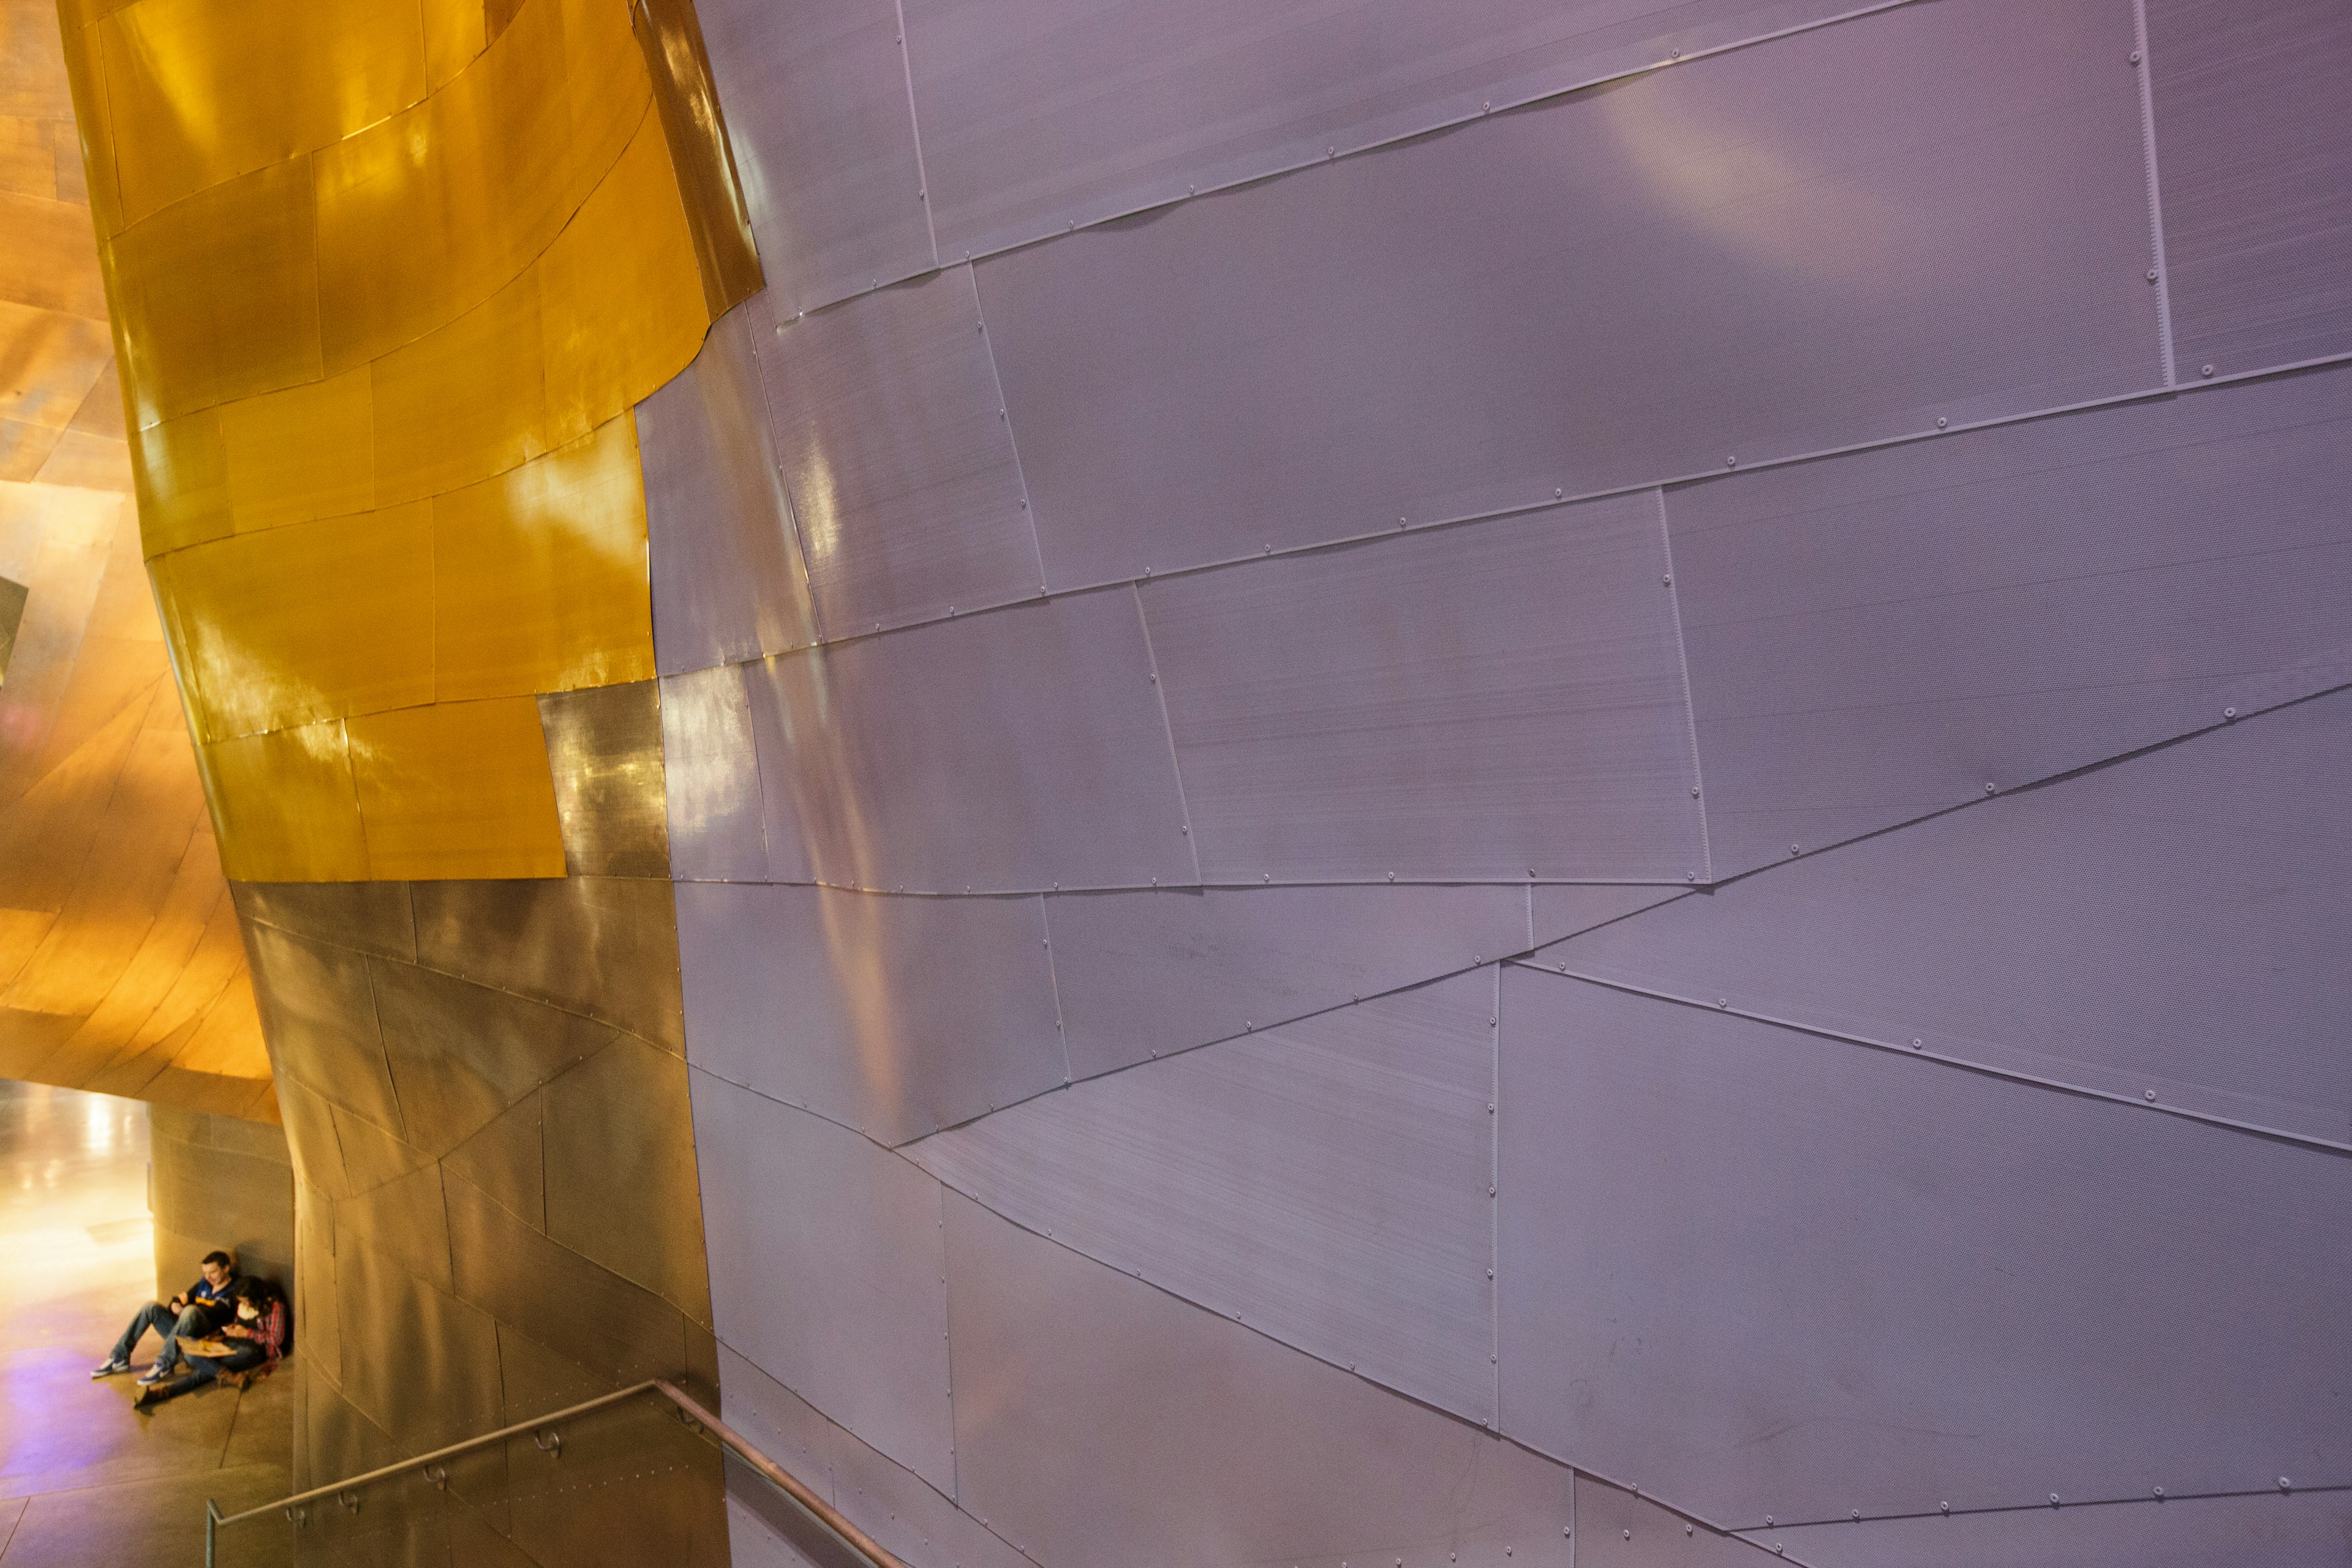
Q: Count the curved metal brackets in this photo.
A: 5